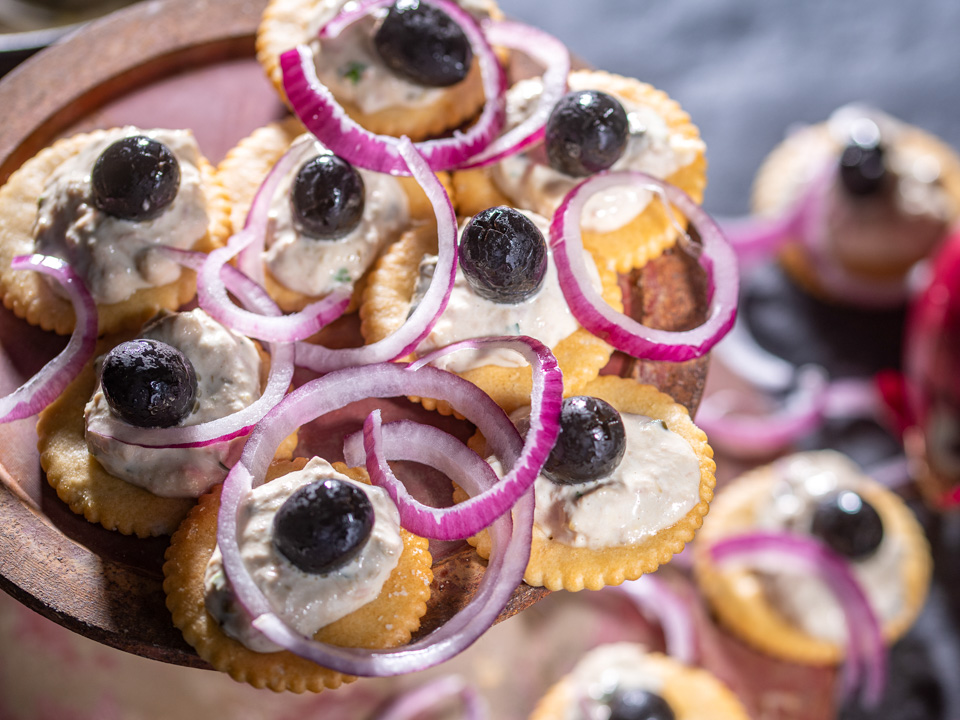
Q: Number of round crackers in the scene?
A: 11